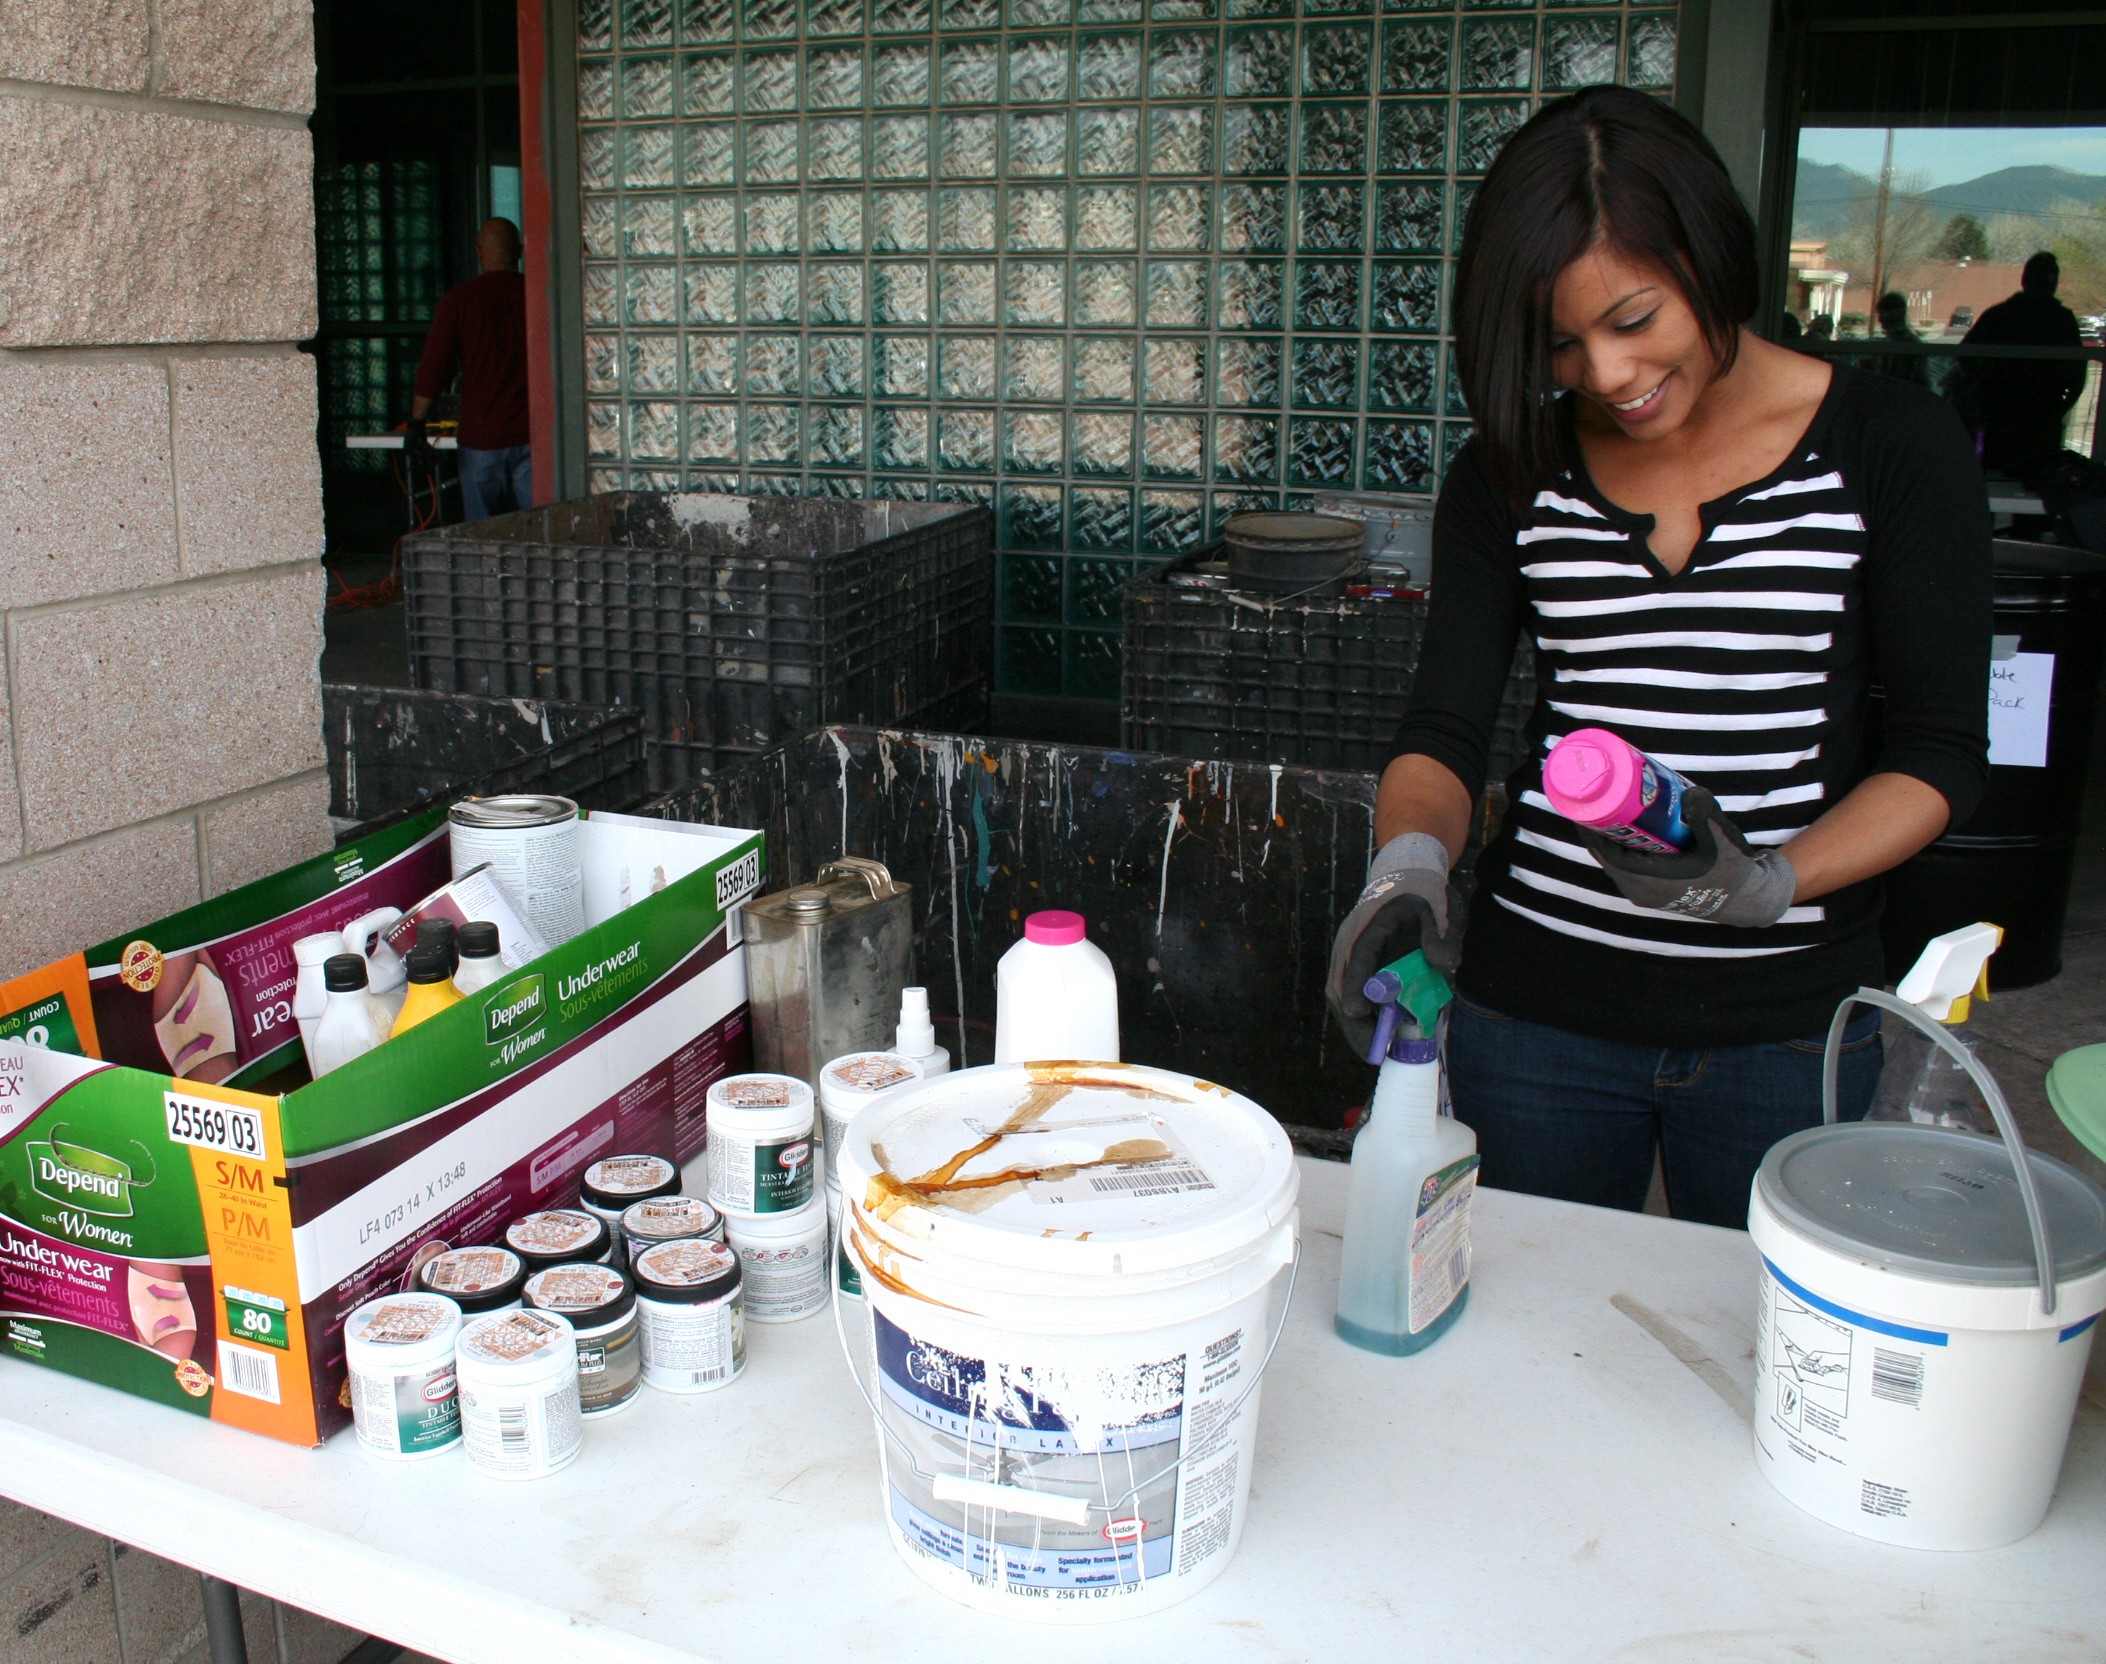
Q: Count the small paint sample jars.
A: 12